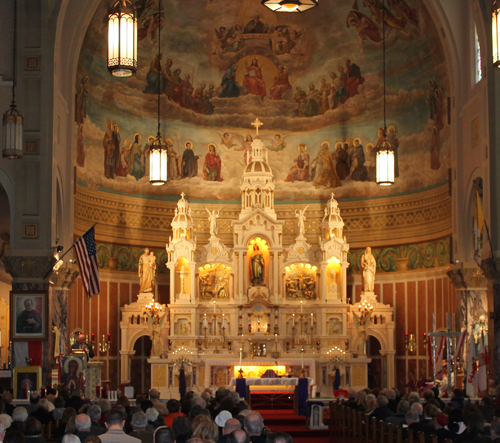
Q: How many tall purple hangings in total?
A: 4